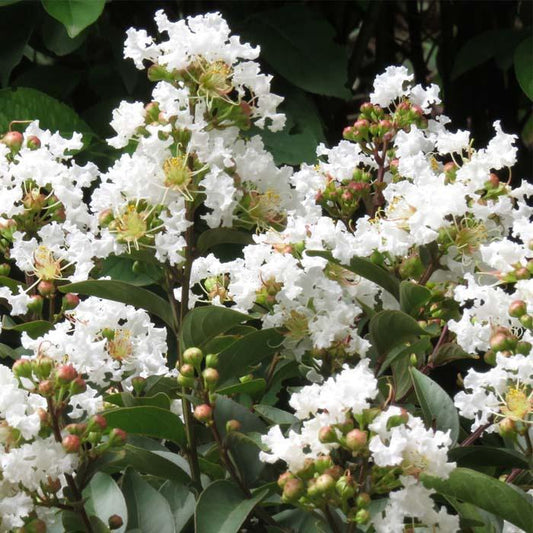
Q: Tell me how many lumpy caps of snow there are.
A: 0